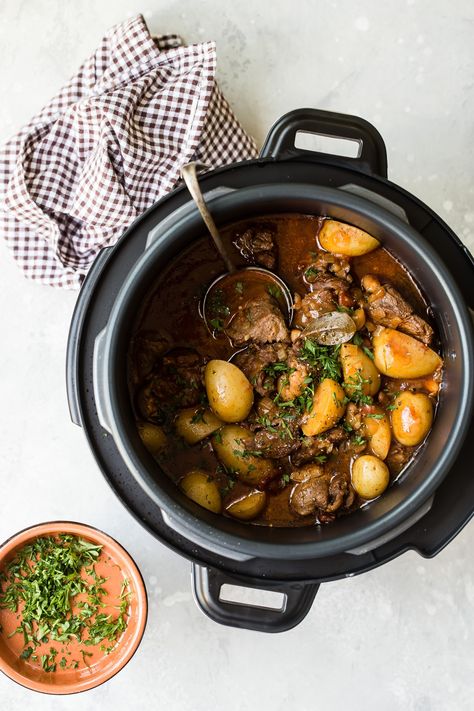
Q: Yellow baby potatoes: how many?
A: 13